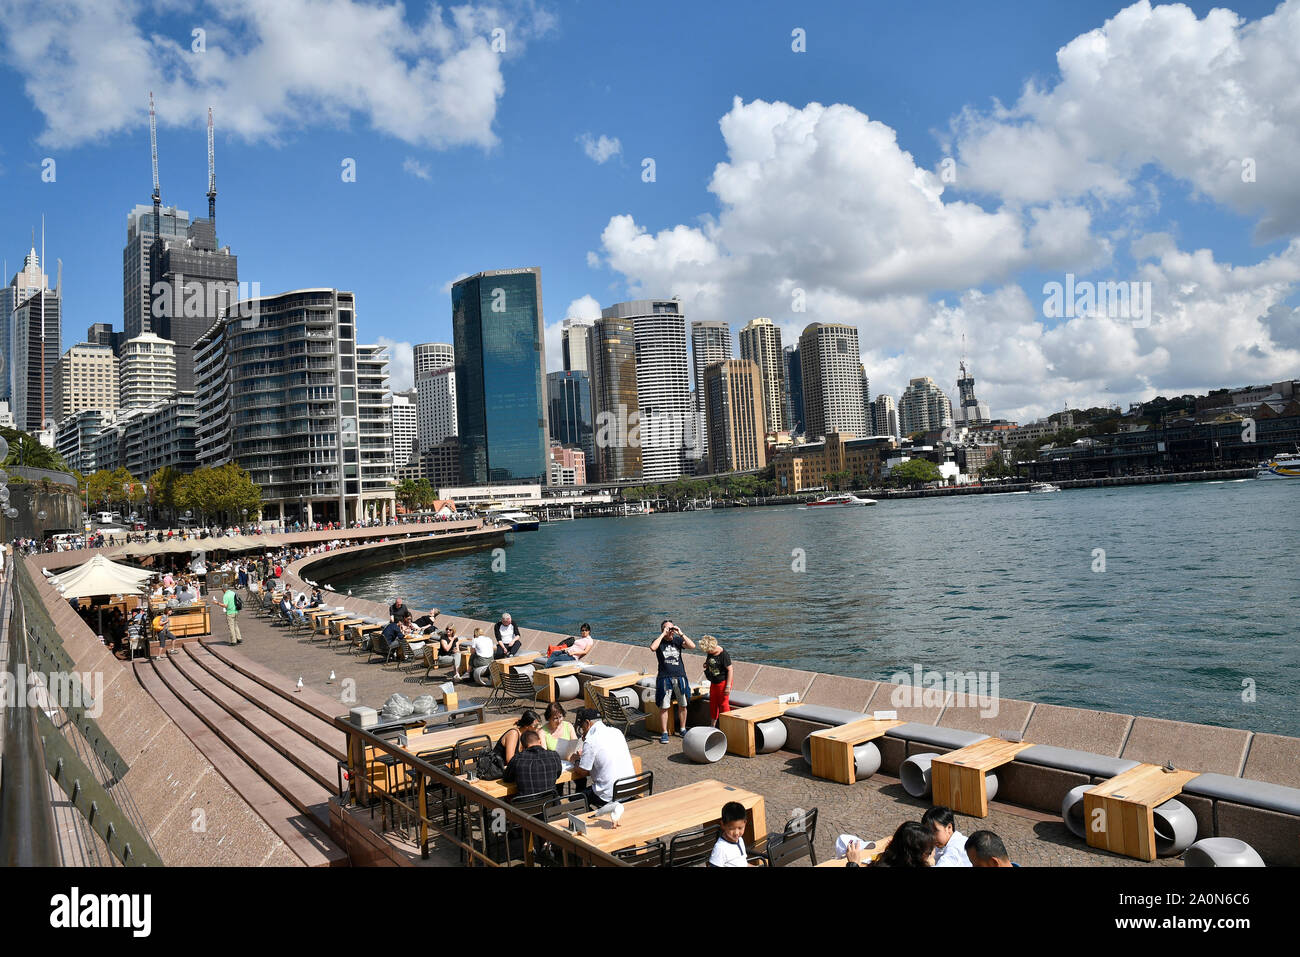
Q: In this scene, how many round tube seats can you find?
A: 13